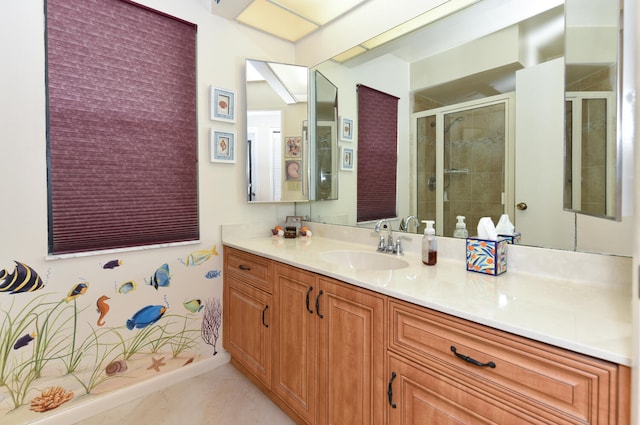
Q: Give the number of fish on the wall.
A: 10